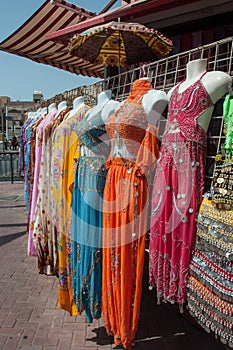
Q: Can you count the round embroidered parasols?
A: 1